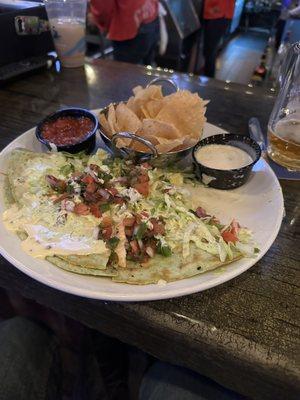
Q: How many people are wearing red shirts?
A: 2